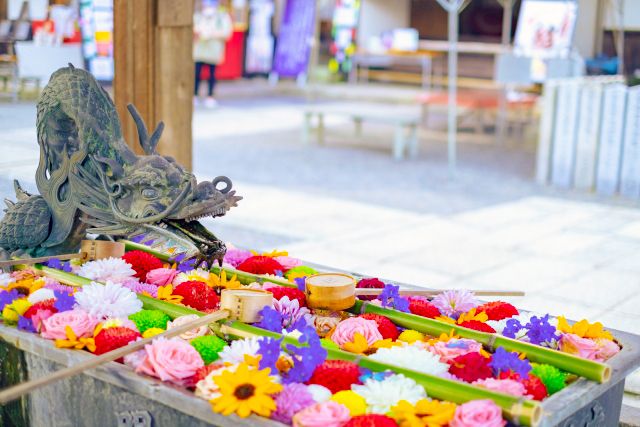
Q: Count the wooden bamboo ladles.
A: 3